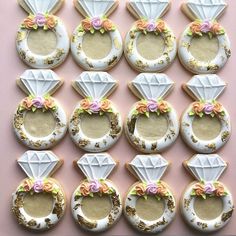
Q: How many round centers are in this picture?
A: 12